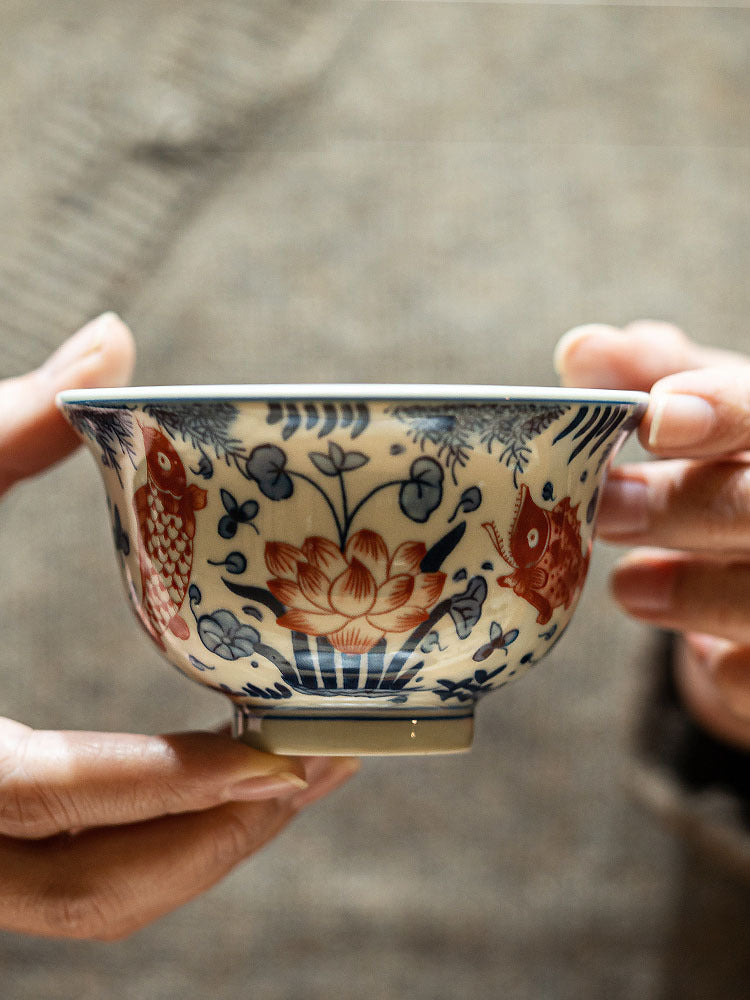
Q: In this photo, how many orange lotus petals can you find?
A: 12